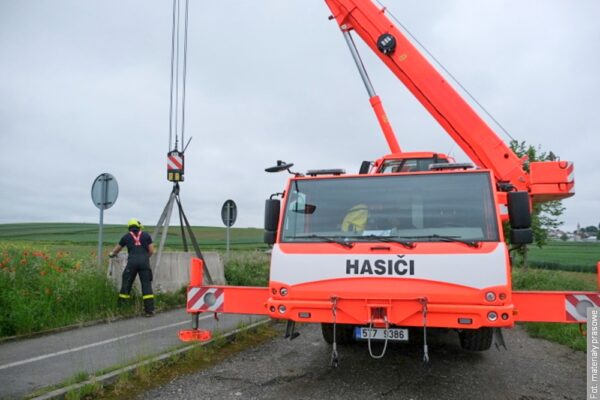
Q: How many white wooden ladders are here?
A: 0